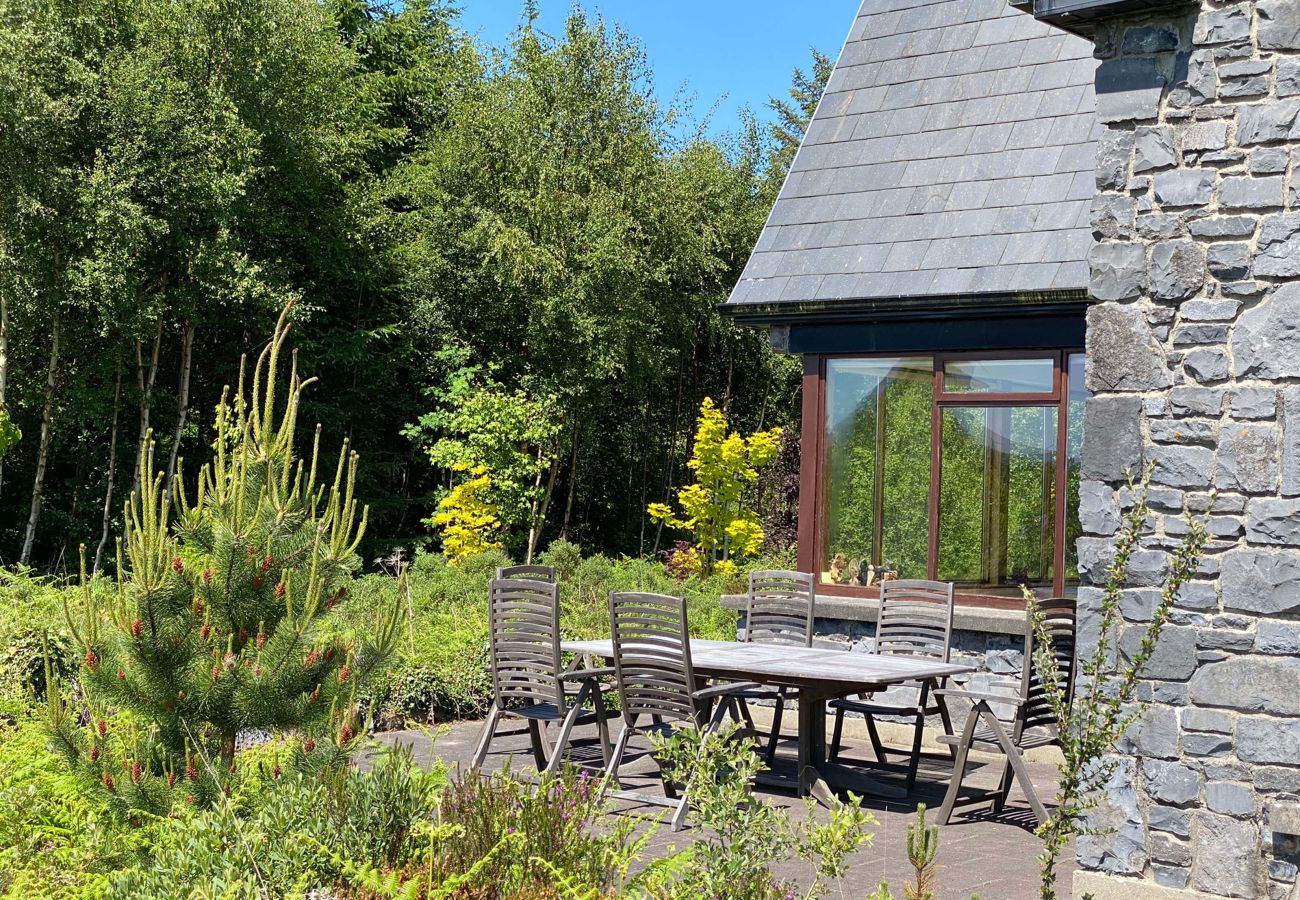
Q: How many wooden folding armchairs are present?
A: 6